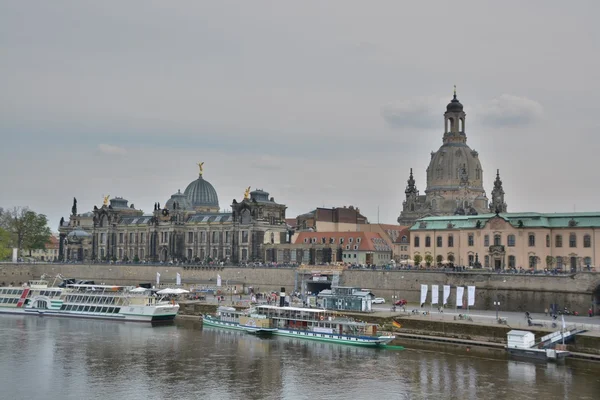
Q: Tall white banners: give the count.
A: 5